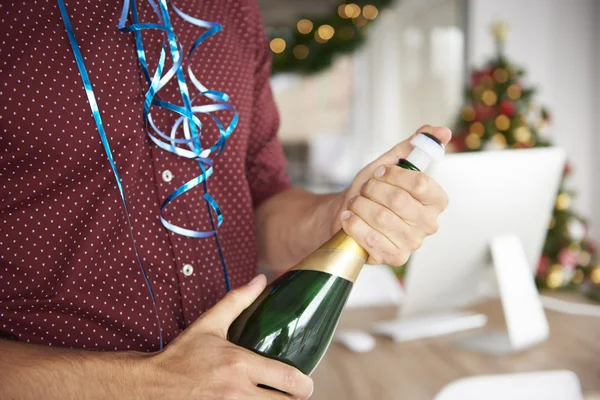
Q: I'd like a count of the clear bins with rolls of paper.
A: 0